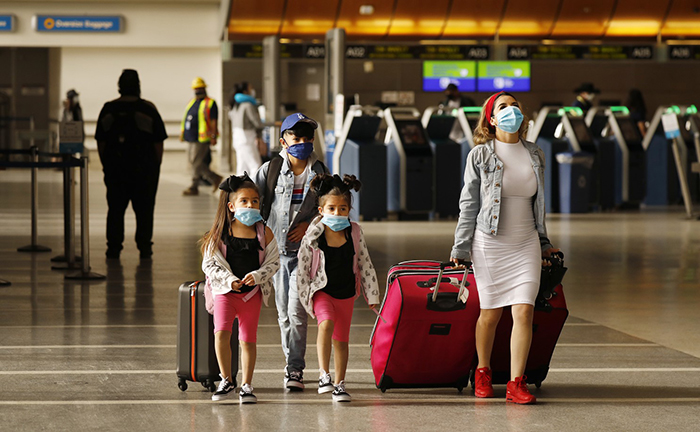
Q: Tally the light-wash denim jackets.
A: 2